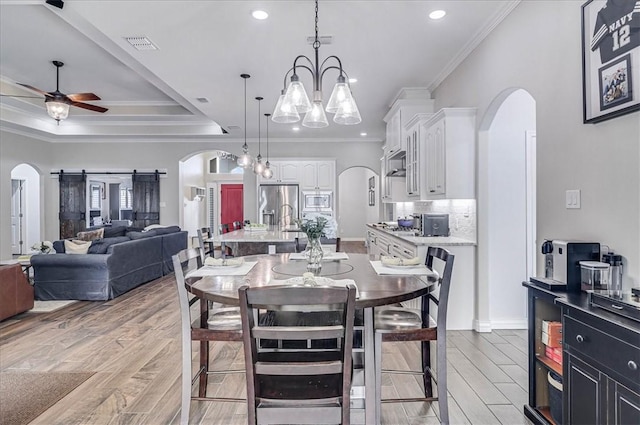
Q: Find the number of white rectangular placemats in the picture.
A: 4